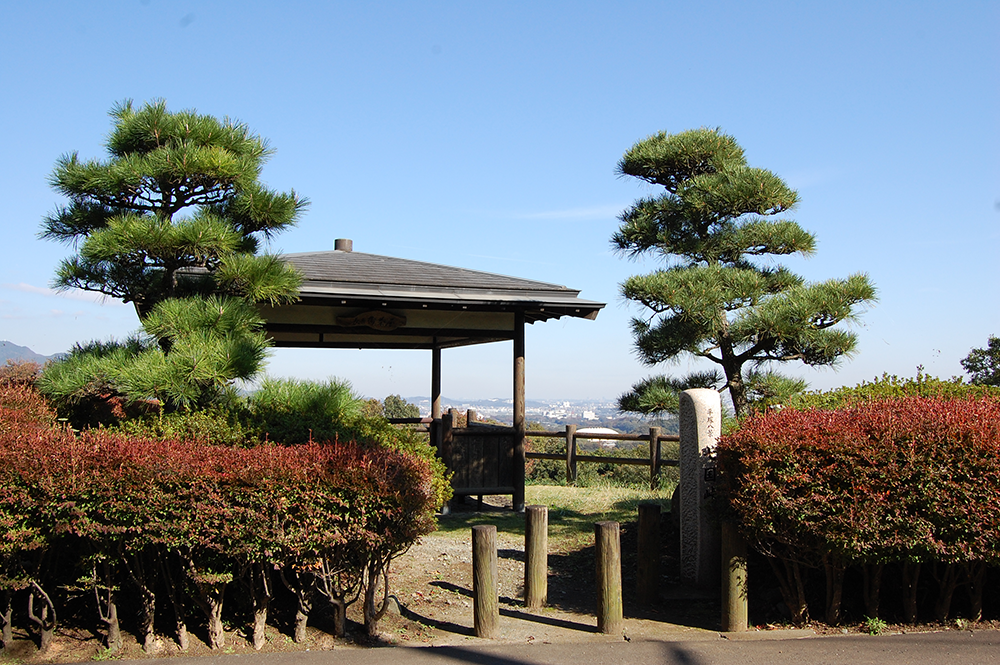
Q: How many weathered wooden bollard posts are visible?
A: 5